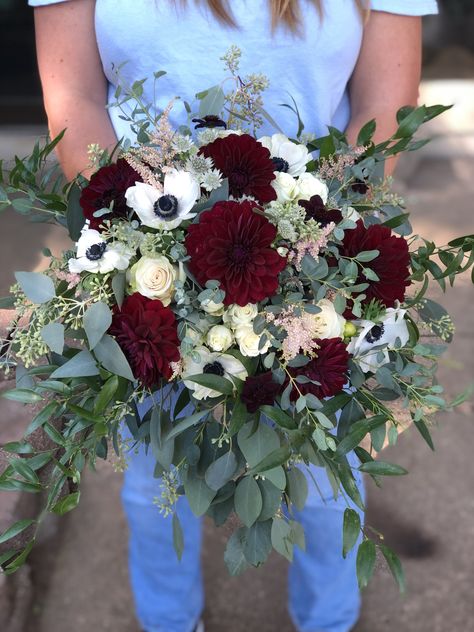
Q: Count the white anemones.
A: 5